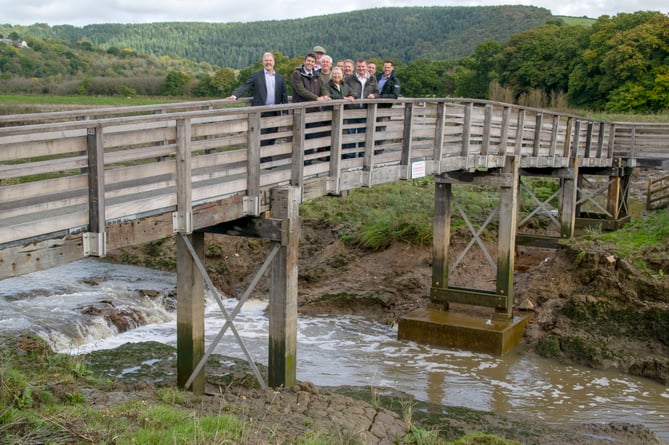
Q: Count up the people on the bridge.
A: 10